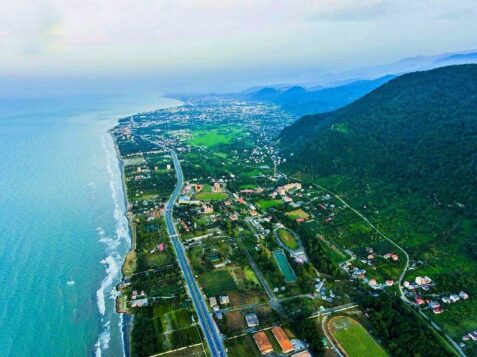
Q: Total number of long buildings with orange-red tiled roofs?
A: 2